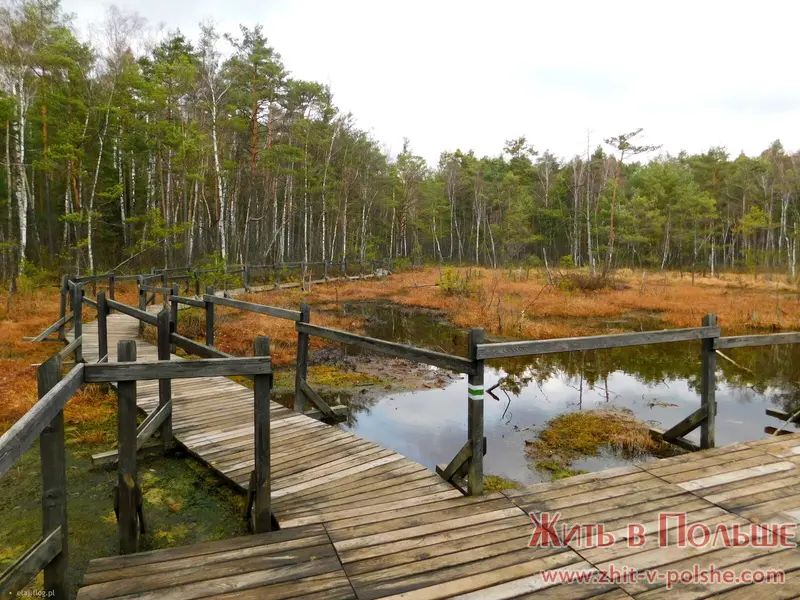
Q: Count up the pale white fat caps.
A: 0